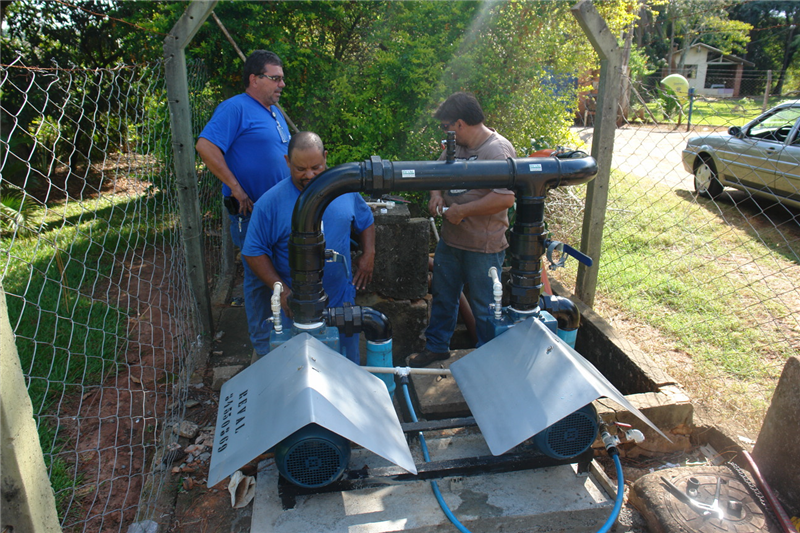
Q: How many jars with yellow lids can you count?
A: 0